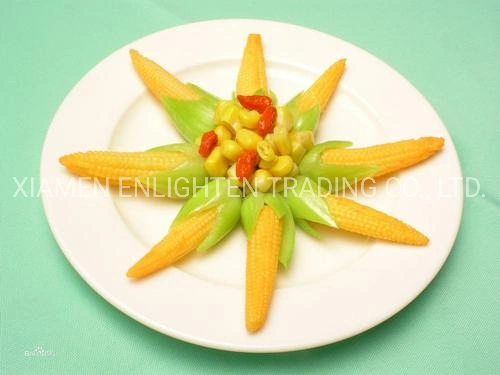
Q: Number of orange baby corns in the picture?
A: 8